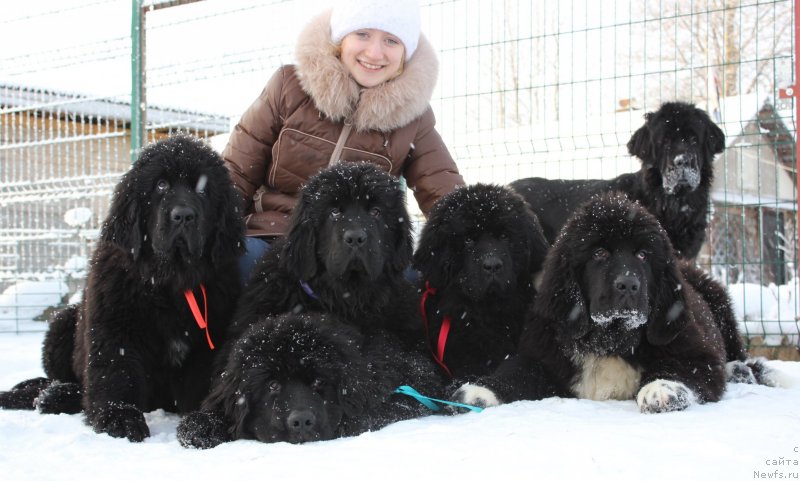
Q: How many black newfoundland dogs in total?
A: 6